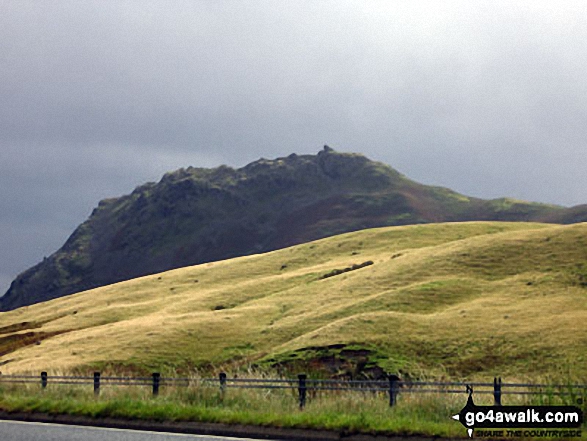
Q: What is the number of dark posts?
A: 7